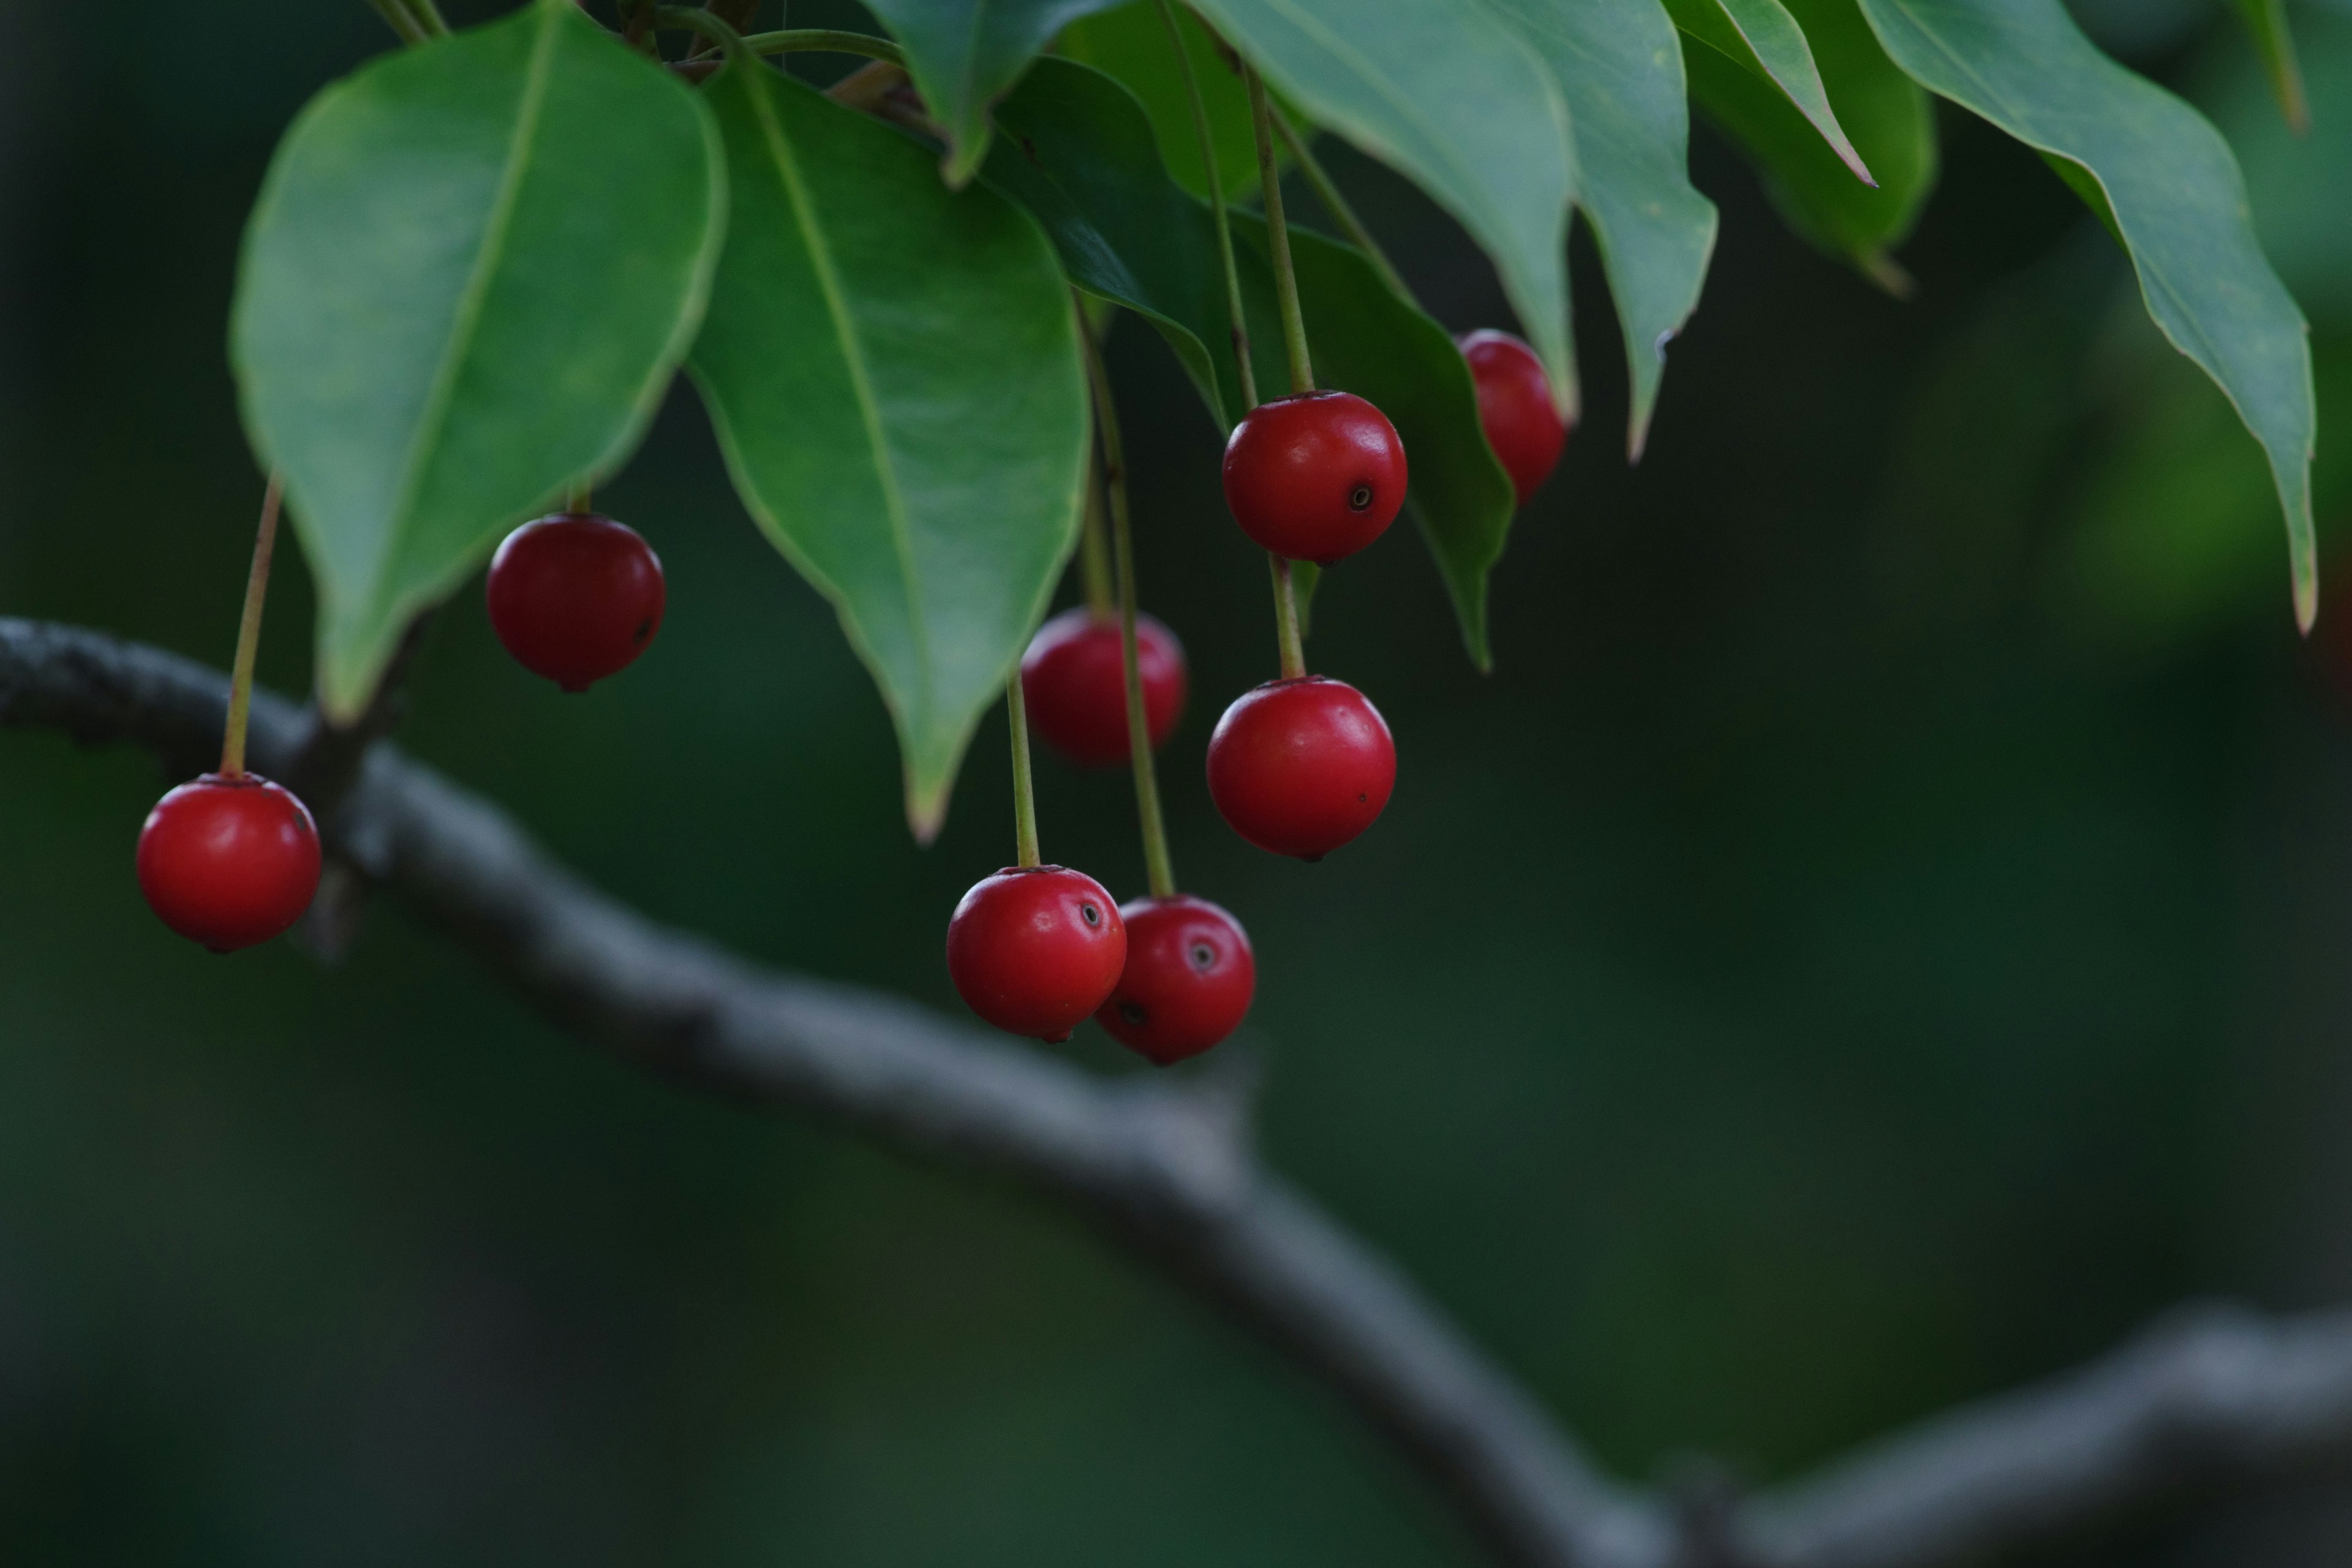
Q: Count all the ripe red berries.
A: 8